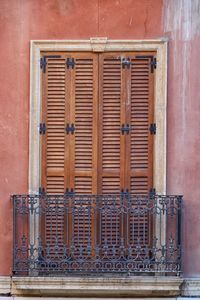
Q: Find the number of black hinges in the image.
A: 12